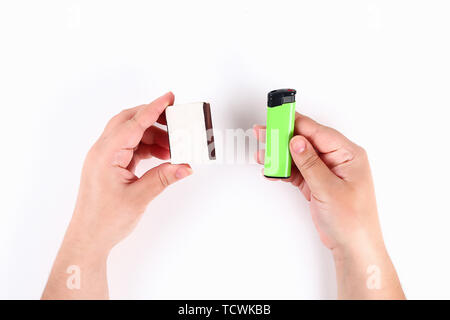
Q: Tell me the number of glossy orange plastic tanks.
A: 0